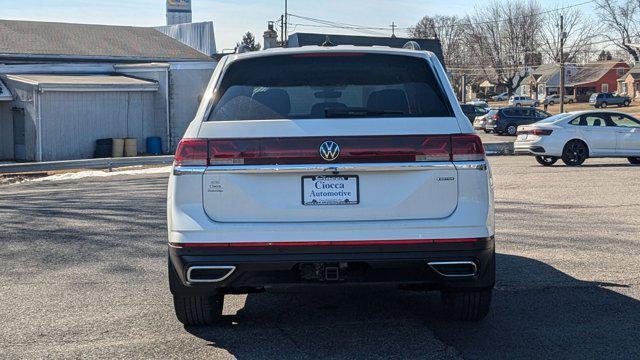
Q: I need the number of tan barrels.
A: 2